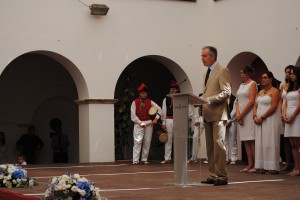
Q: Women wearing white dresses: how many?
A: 4